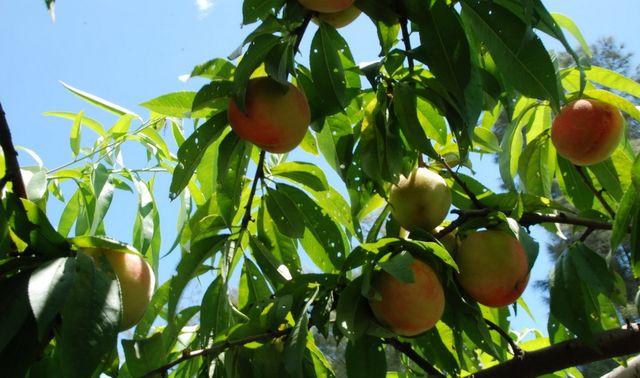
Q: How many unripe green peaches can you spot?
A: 1